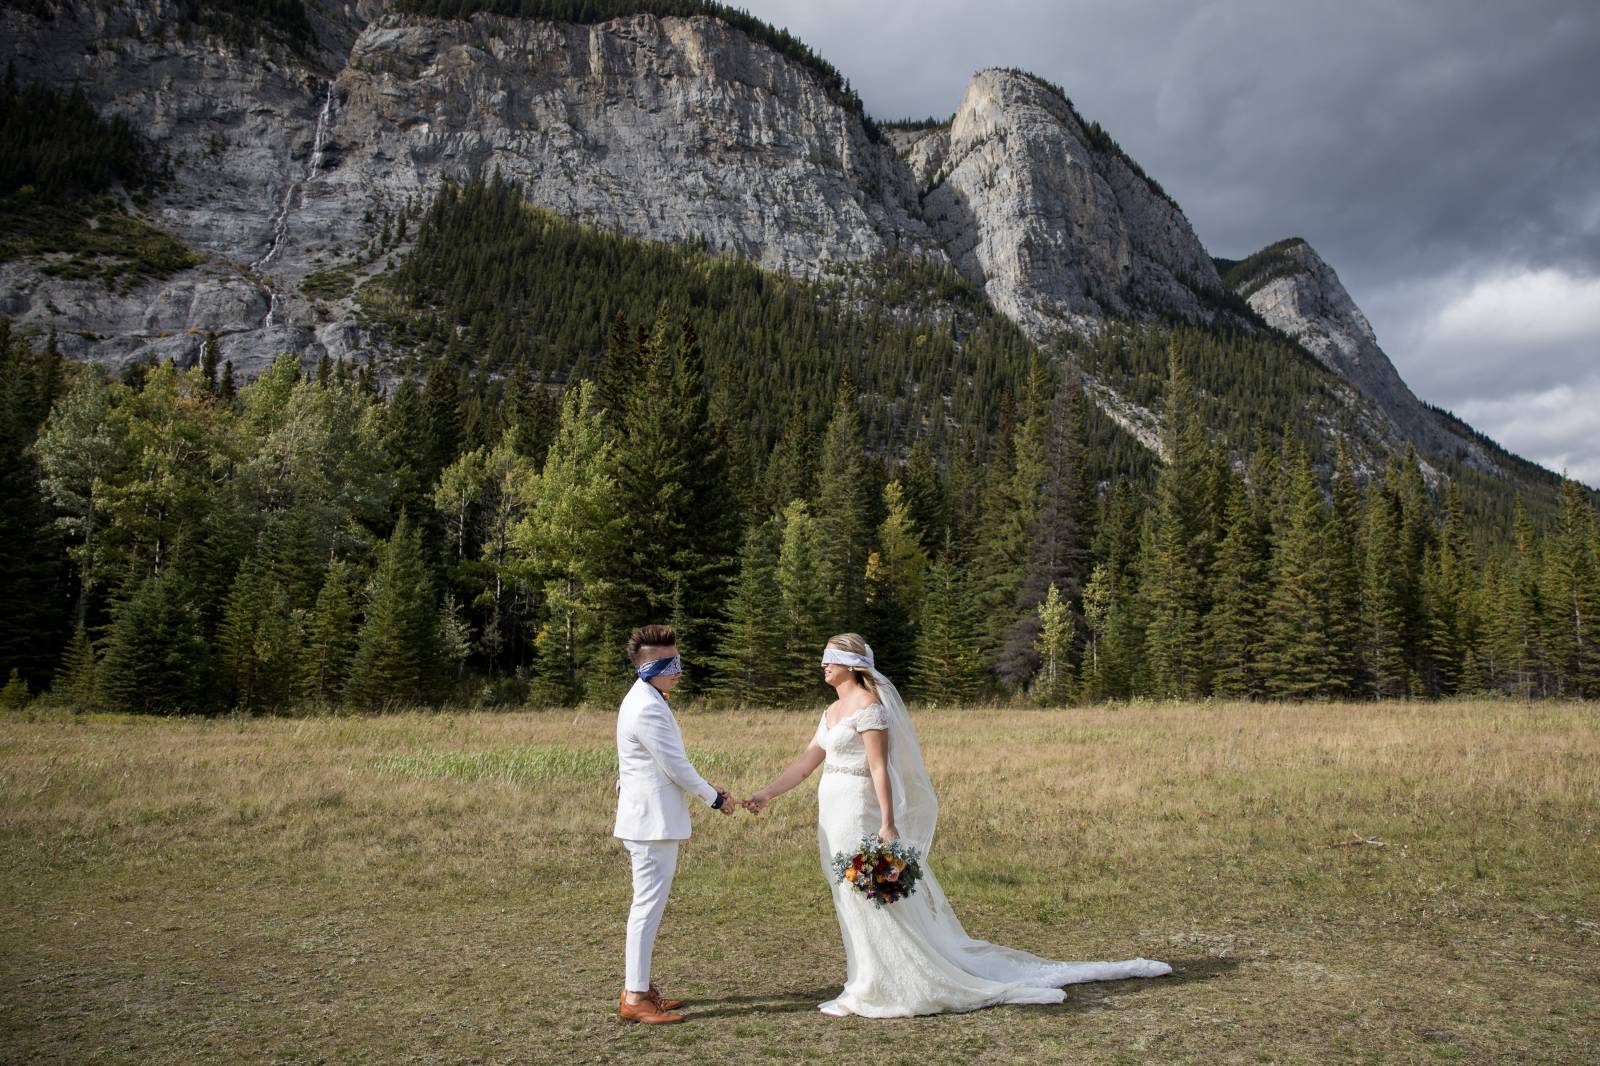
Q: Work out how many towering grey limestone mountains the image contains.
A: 3